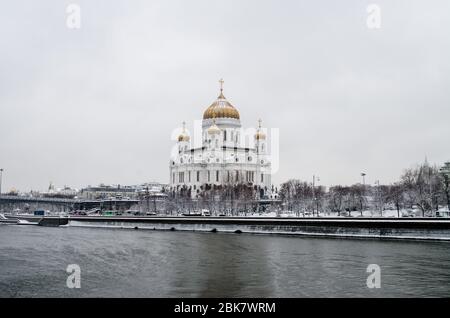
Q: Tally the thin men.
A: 0